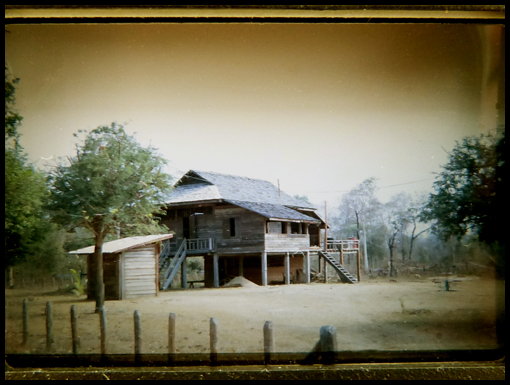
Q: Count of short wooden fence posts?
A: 9